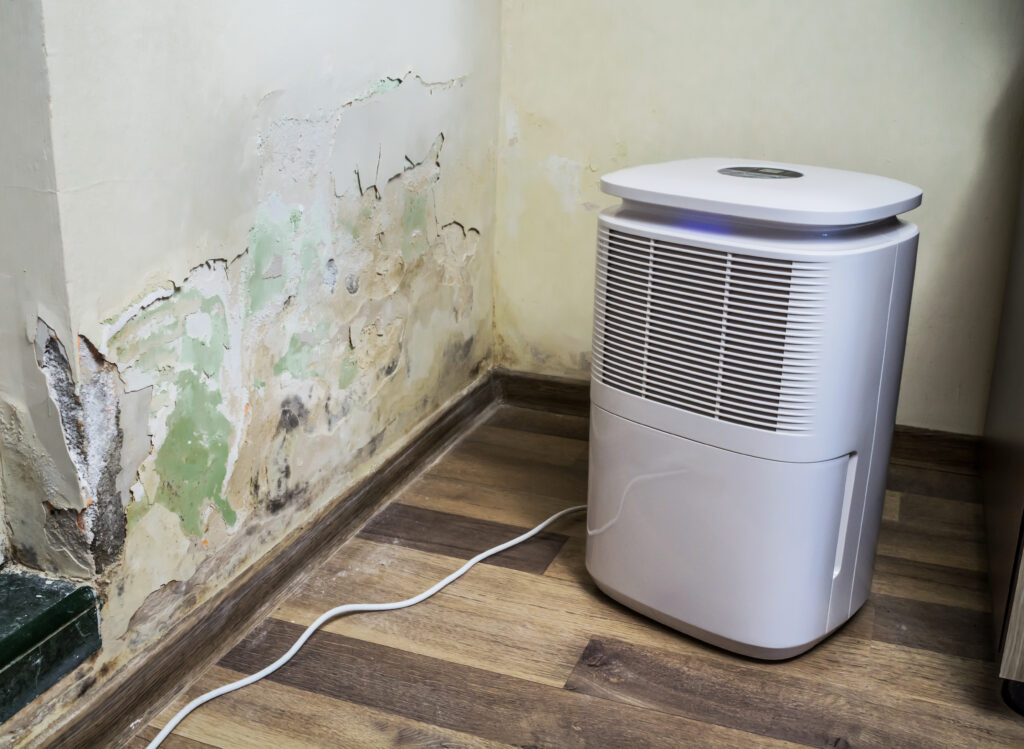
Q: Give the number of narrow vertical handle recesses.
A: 1